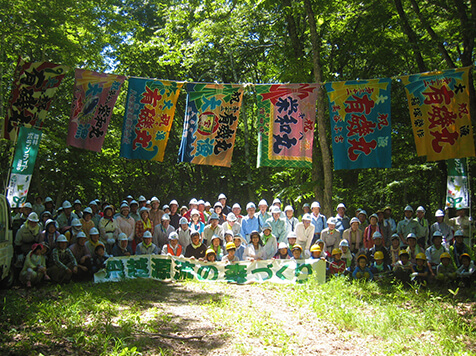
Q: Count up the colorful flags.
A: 7